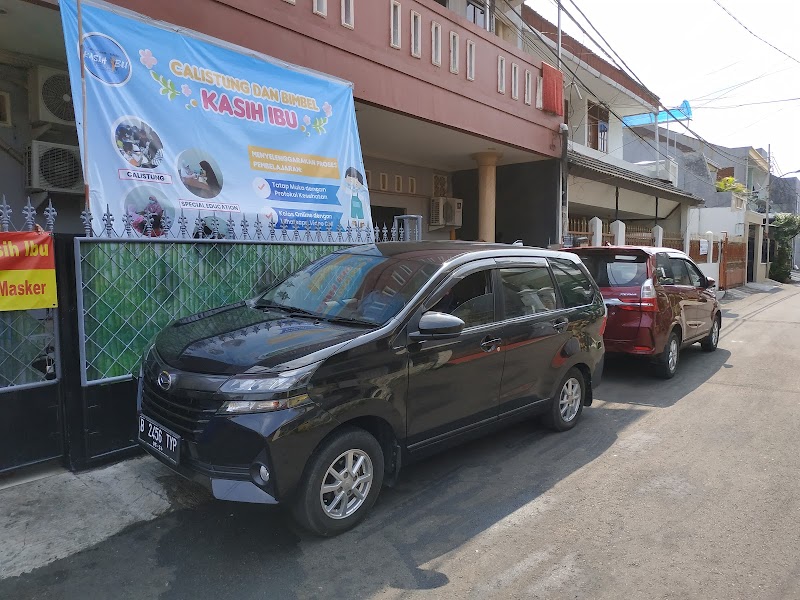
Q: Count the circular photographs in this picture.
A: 4